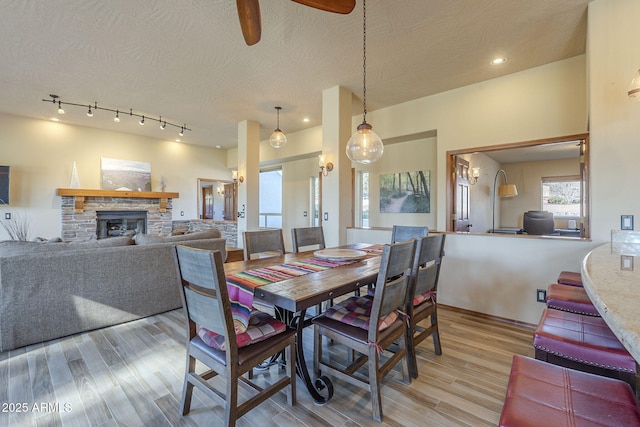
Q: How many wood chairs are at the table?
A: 6